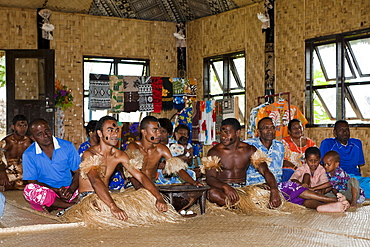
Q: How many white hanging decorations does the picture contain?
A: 3